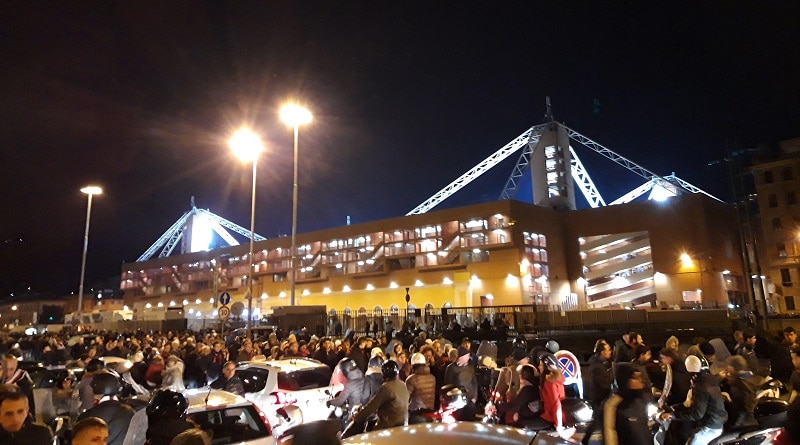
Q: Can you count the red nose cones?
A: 0